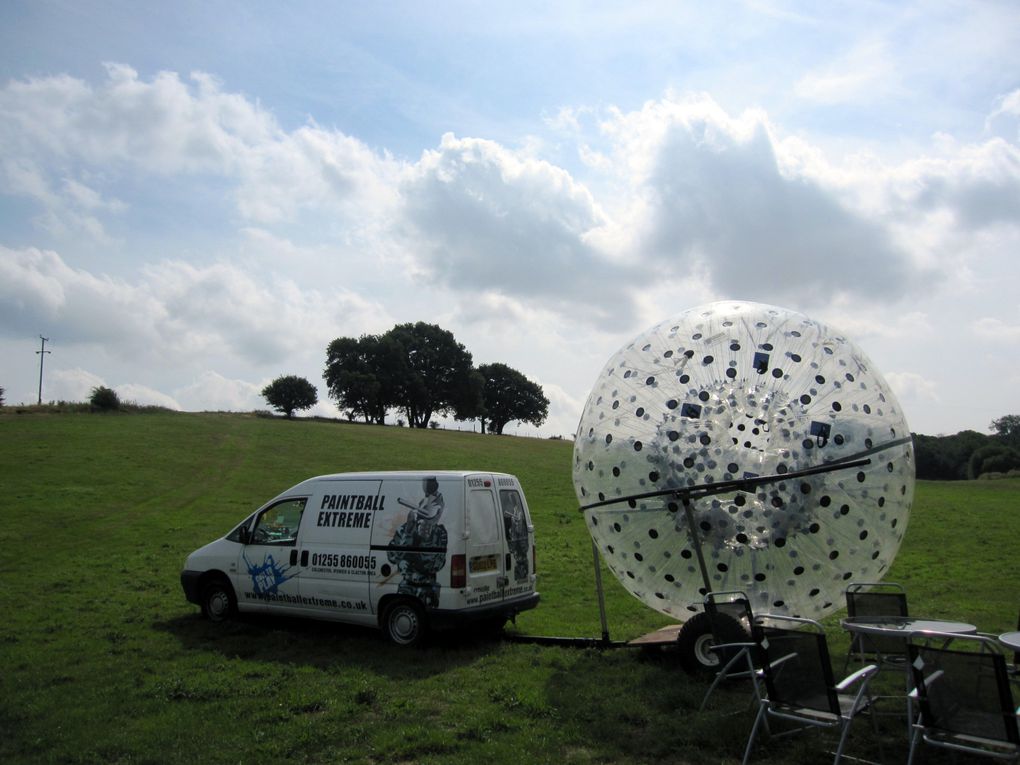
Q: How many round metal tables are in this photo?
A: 2